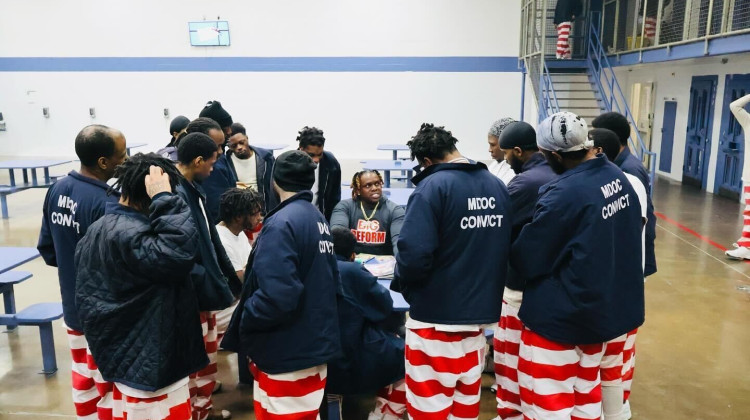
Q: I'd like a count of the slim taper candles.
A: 0